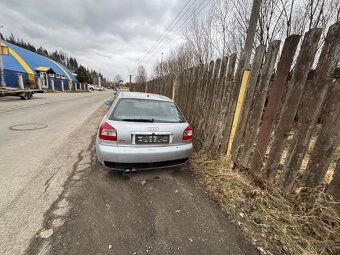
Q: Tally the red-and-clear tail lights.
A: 2